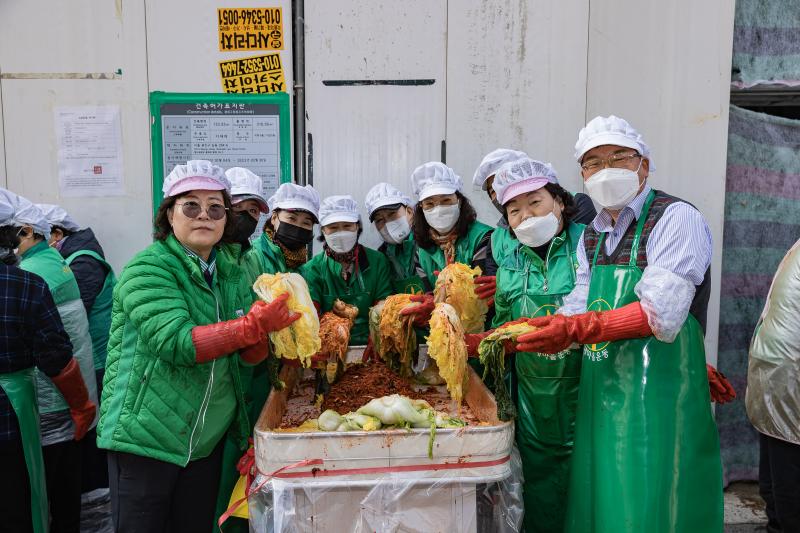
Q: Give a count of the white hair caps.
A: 12